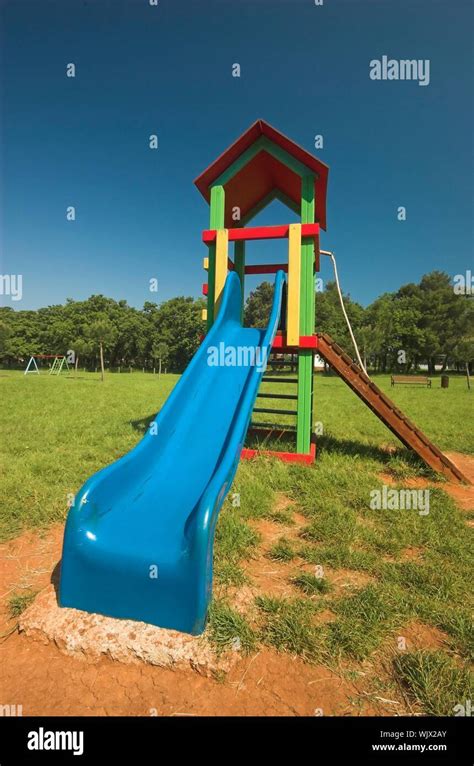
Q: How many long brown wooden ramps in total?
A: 1